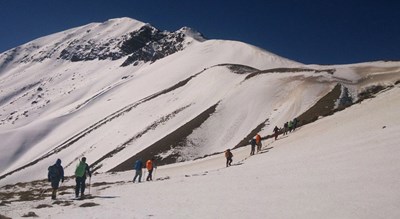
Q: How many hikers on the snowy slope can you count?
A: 11